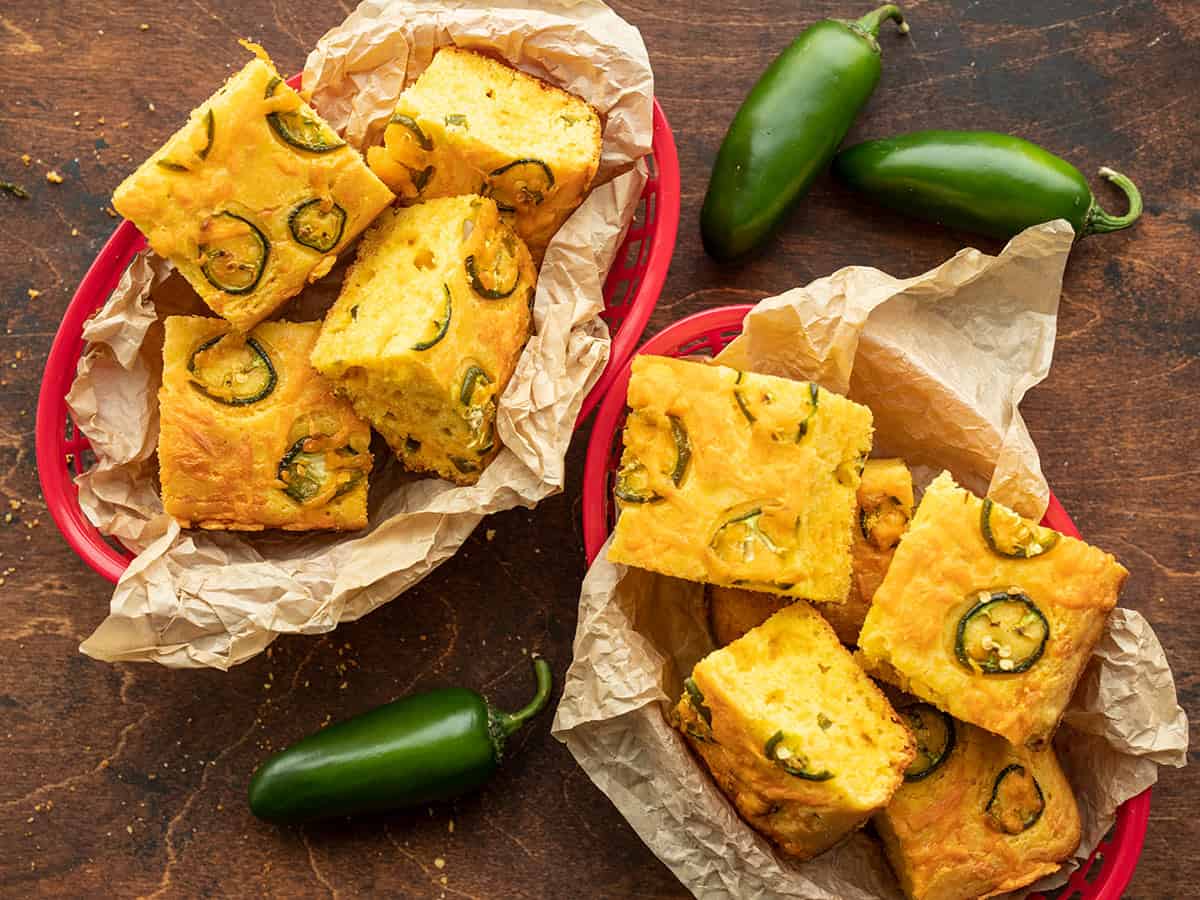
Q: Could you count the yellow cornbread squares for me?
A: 9